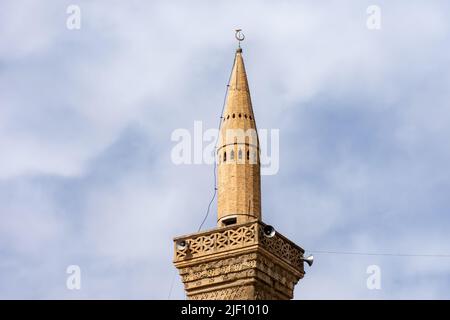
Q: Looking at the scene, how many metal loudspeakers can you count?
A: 3